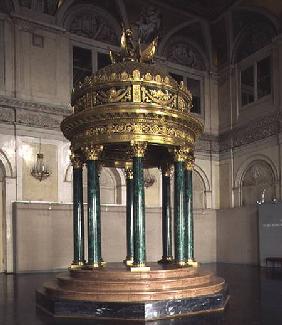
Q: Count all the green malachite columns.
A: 7